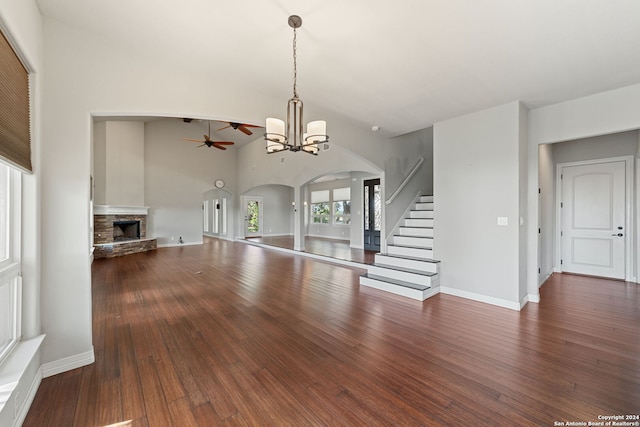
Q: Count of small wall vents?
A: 3